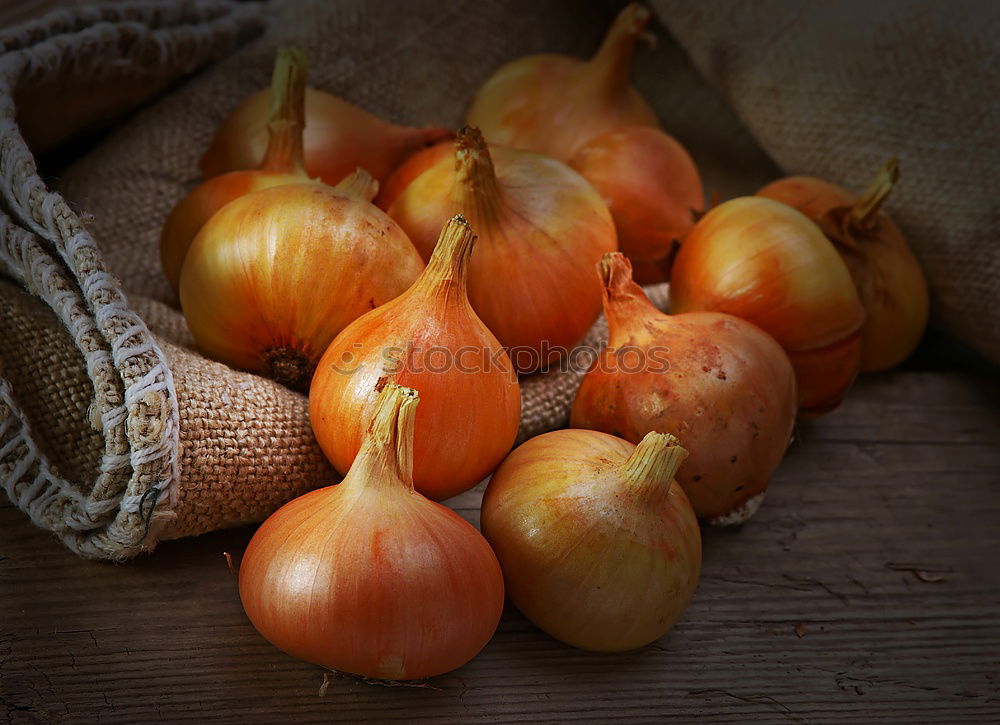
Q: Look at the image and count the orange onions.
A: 12